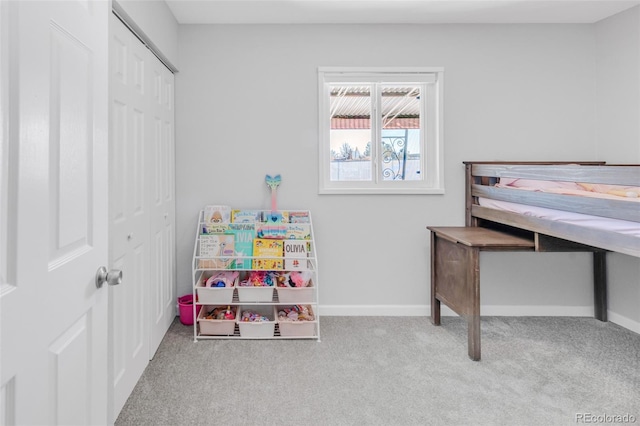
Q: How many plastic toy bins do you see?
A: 6